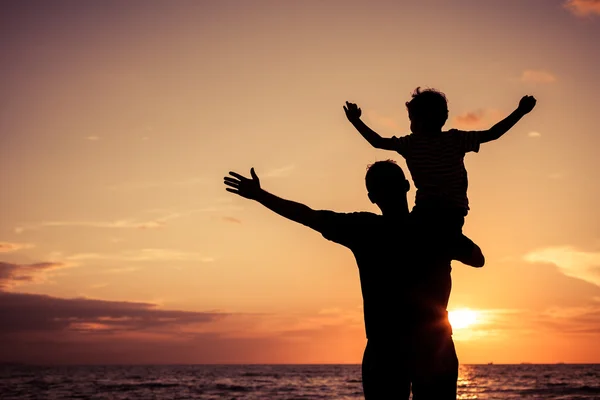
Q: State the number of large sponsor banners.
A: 0